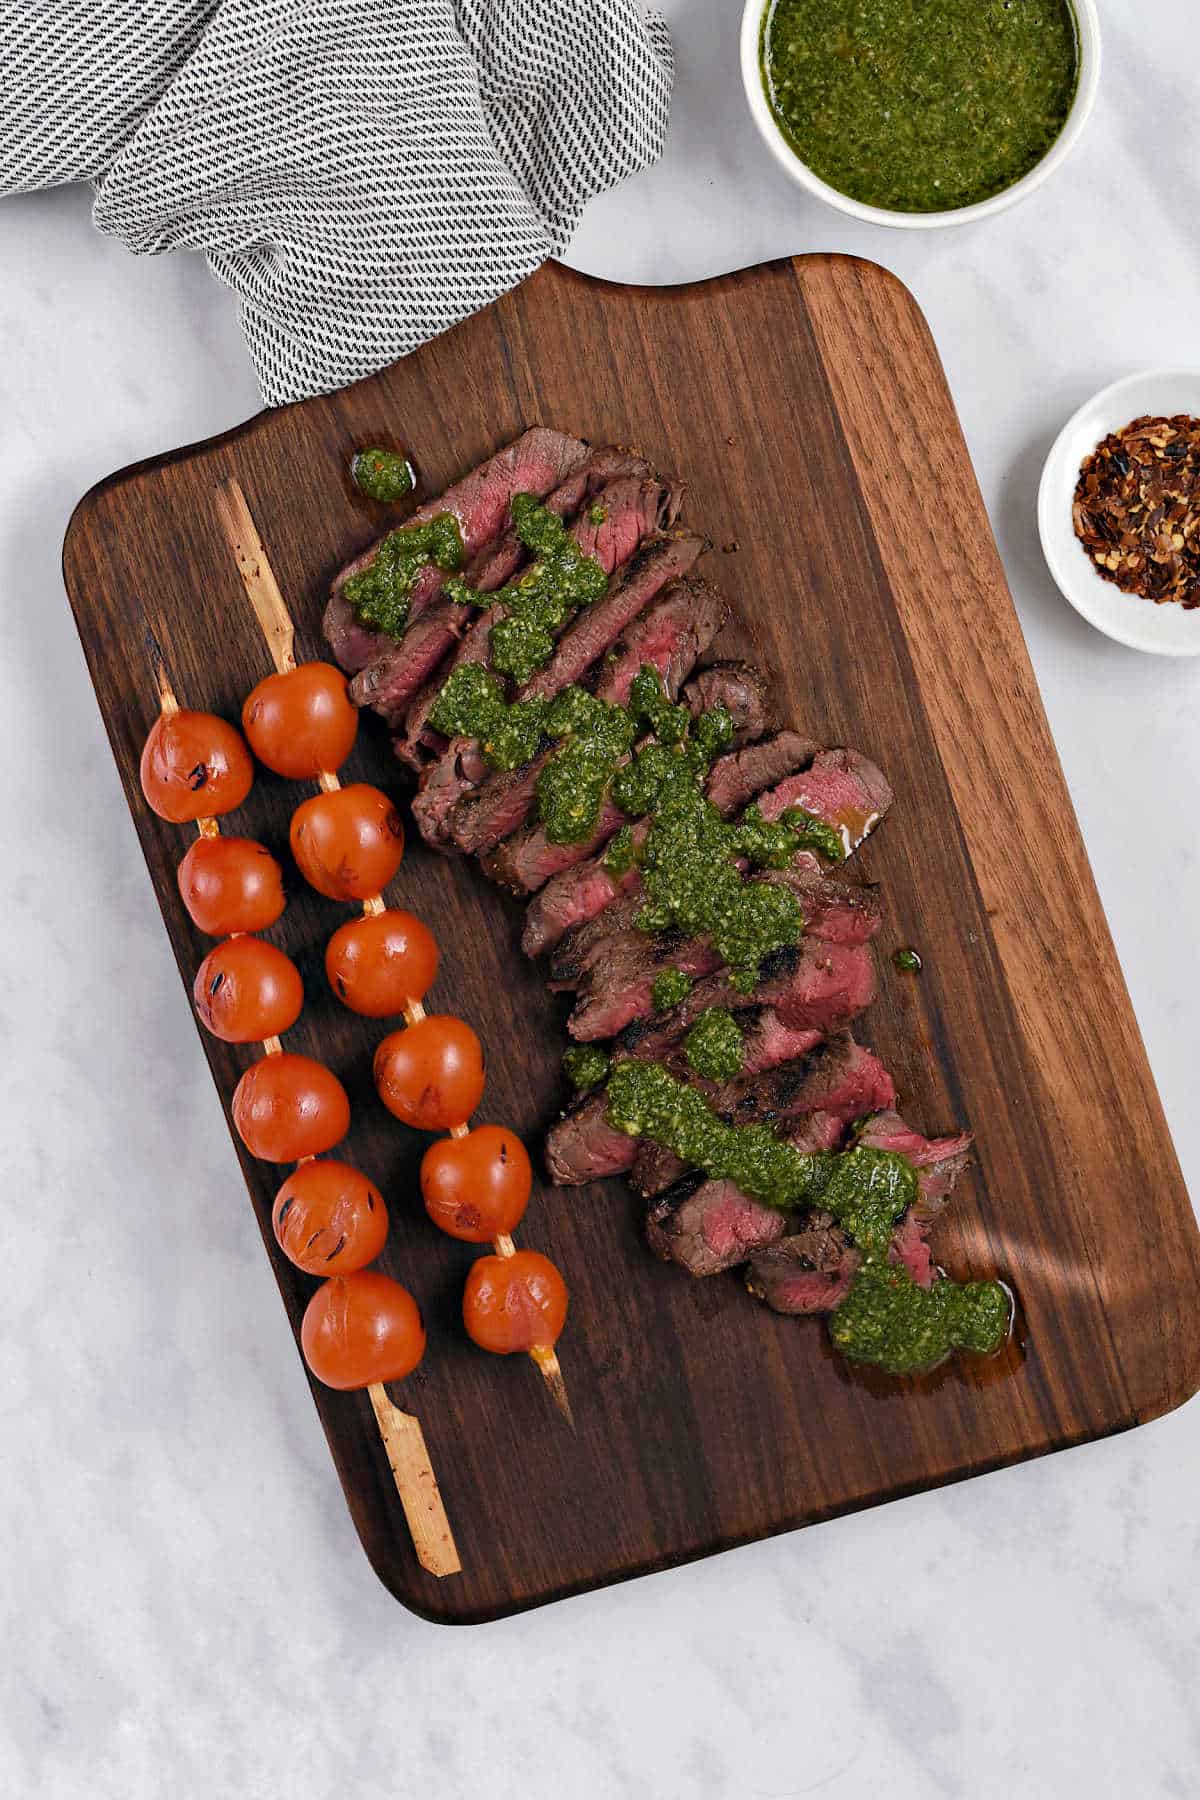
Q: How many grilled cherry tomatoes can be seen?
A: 12